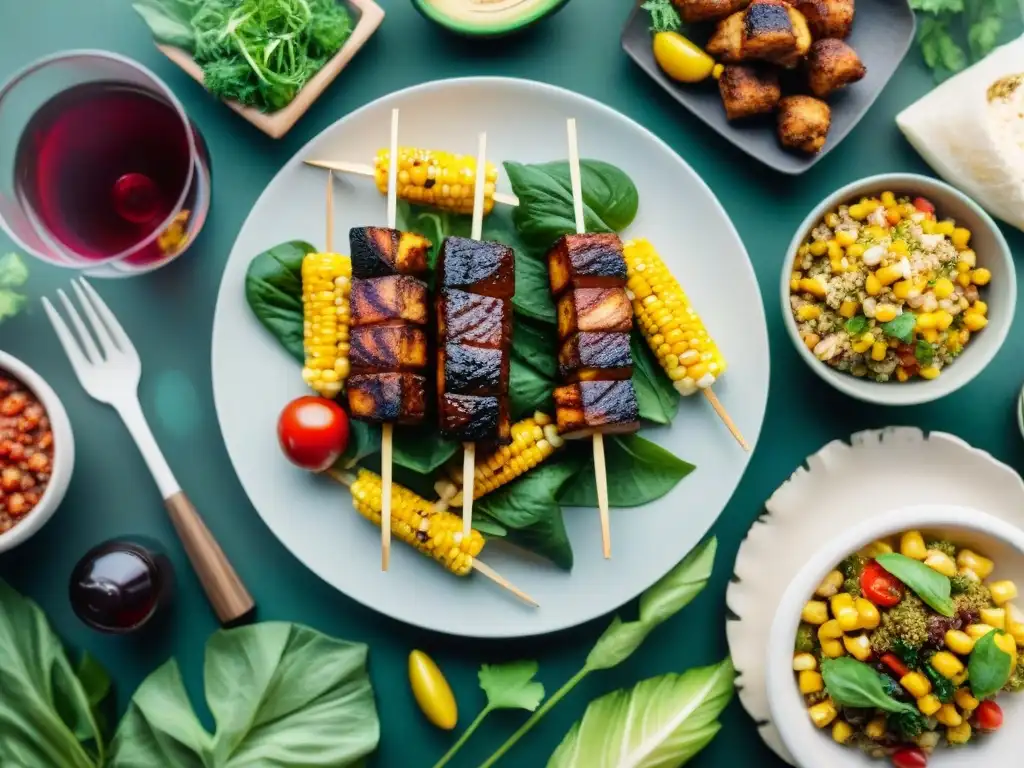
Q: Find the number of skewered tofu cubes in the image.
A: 12